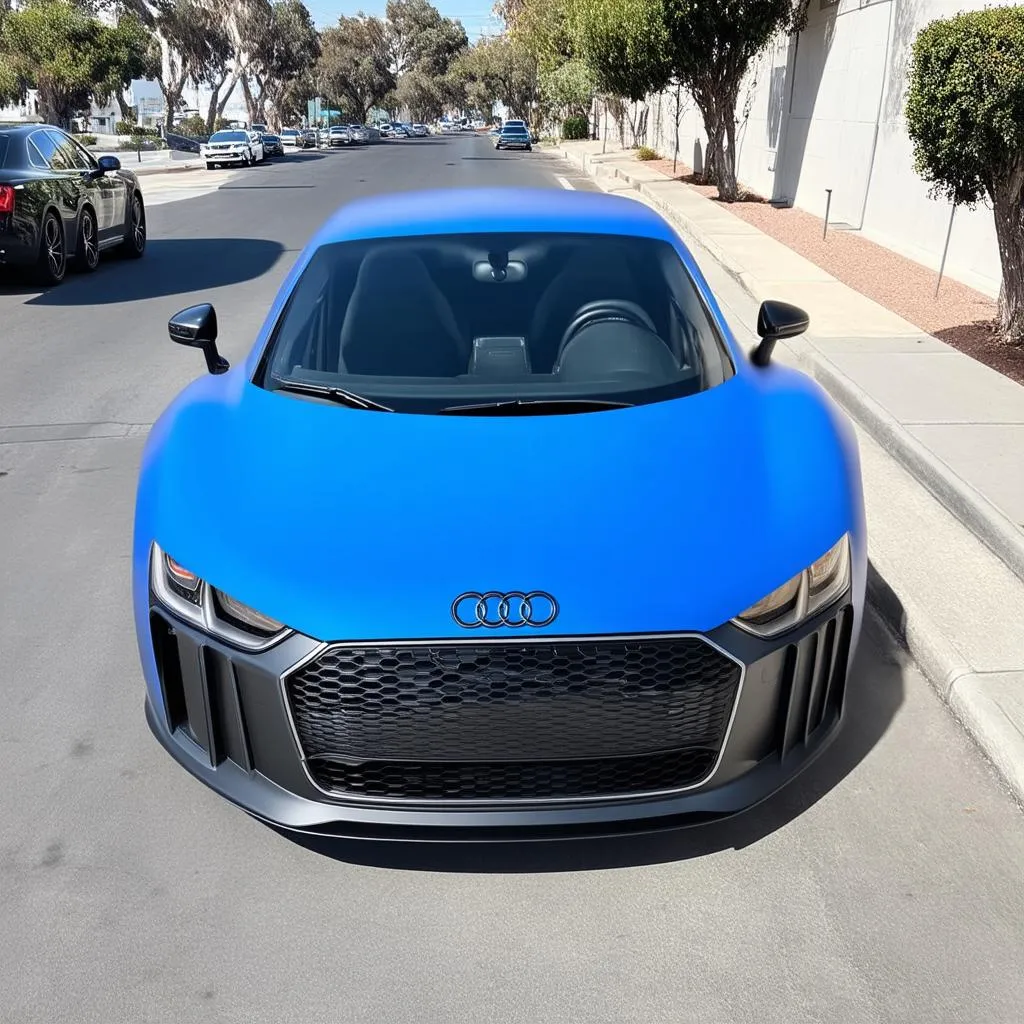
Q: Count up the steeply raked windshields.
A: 1